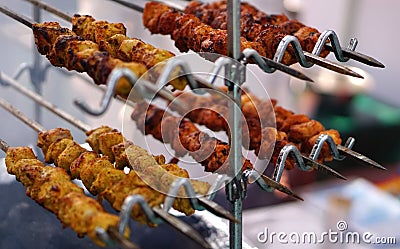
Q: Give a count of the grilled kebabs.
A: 11